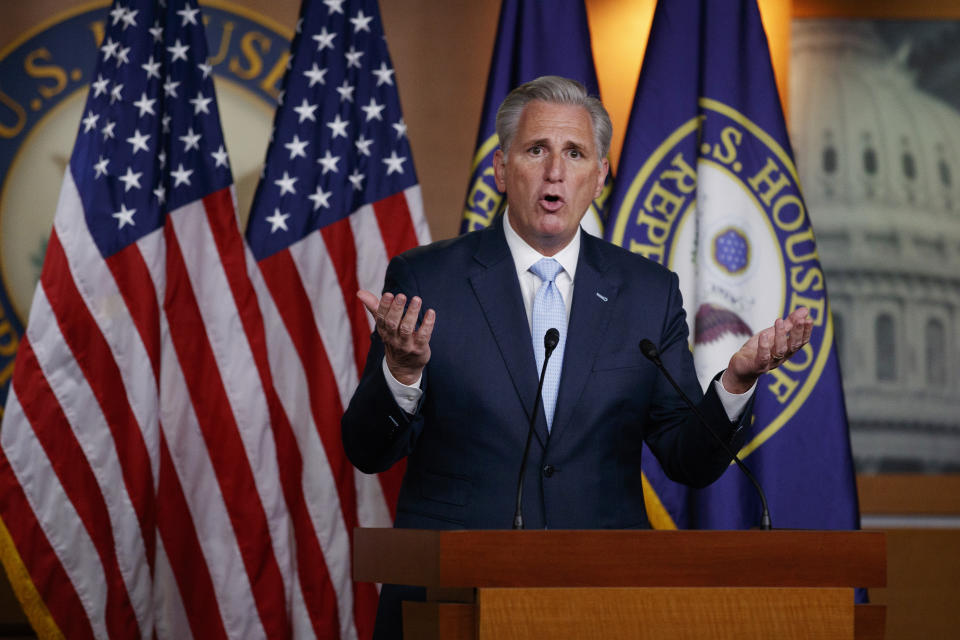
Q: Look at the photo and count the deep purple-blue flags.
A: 2